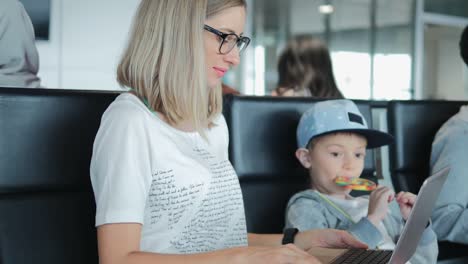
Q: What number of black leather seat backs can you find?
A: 3